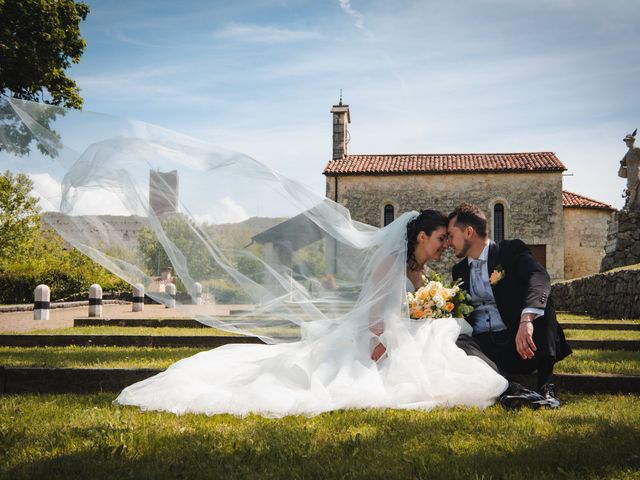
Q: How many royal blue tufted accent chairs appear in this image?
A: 0